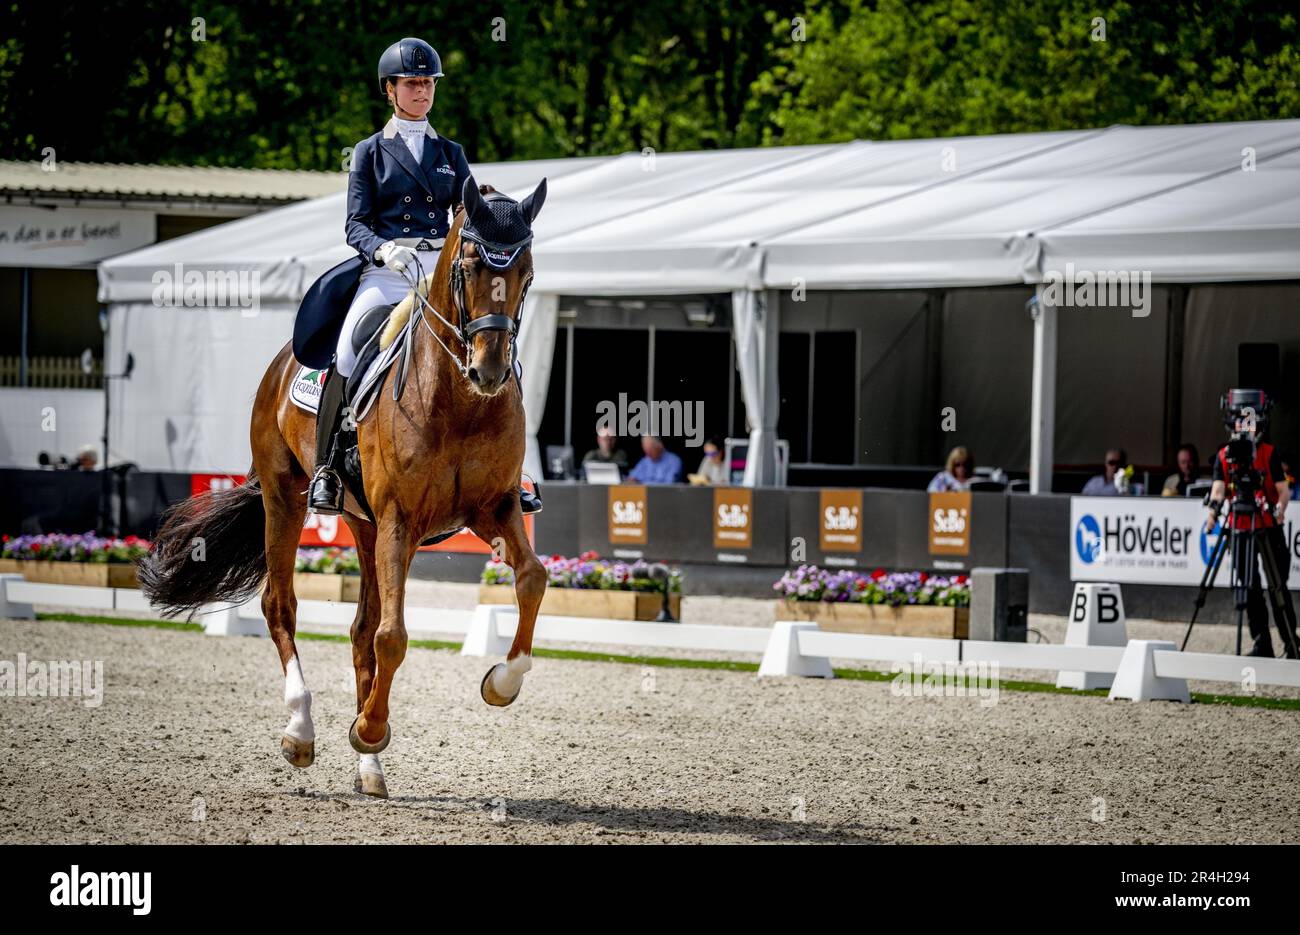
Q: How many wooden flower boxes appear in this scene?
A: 4